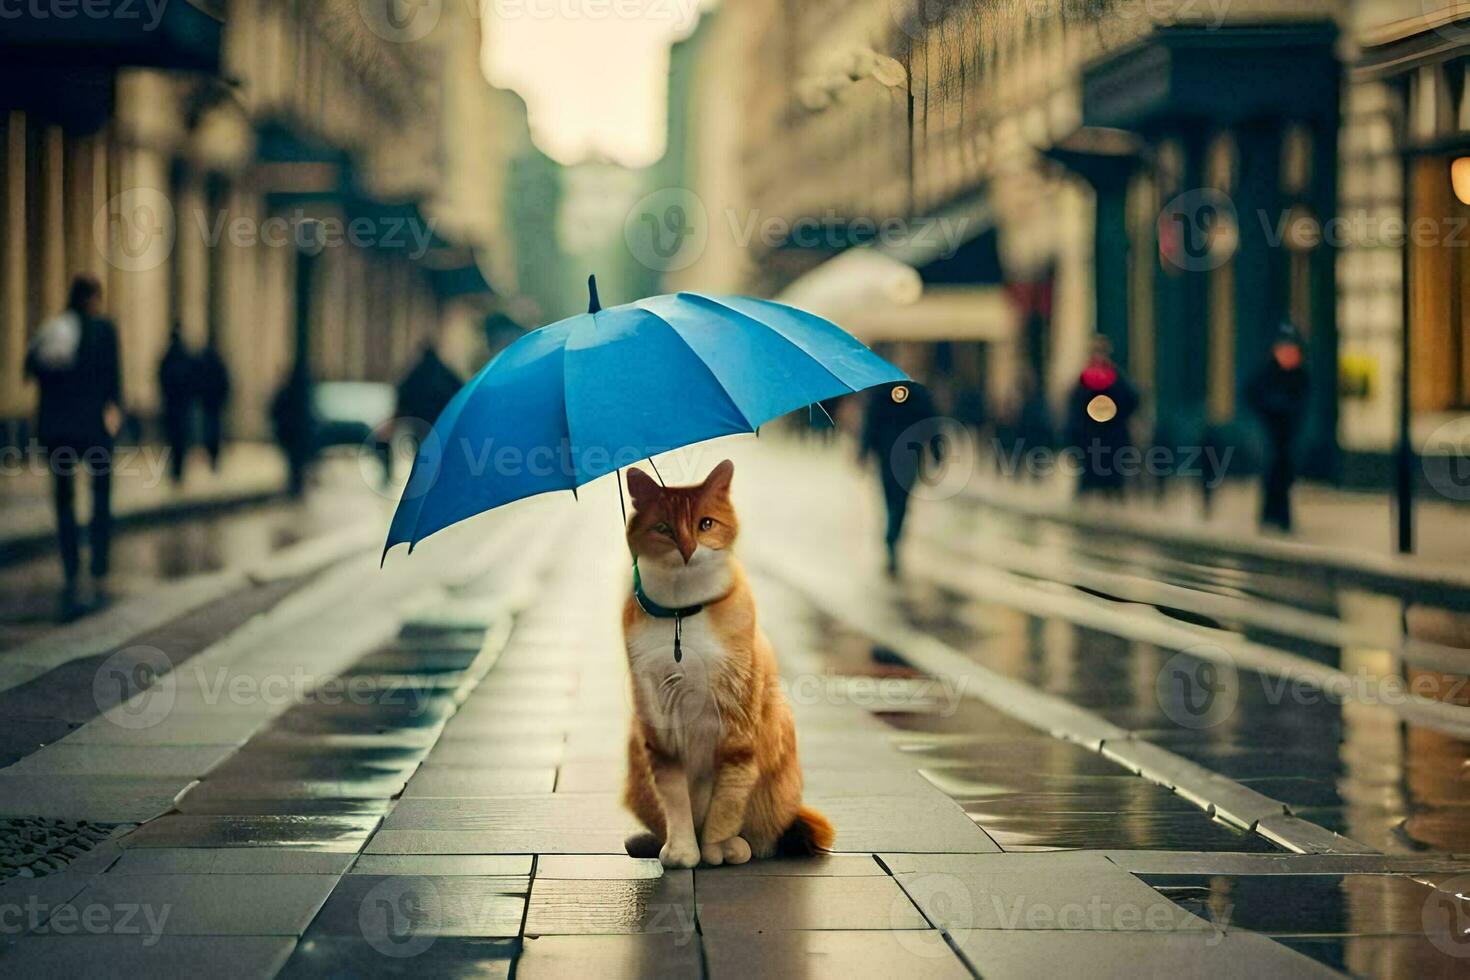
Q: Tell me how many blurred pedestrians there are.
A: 8